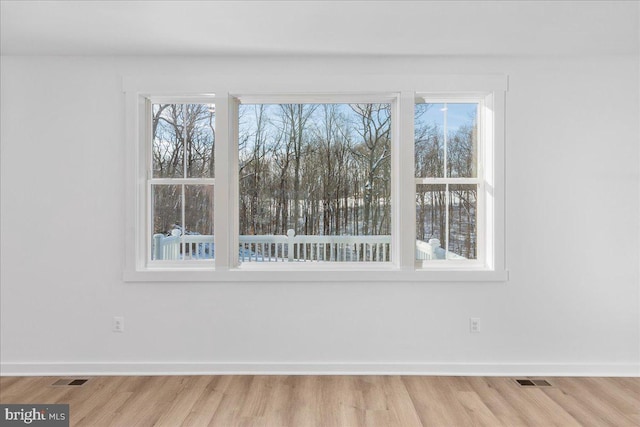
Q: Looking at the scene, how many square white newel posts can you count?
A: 4